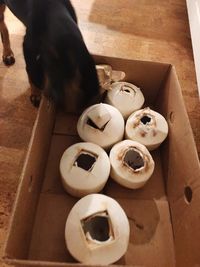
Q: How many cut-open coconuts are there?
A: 6